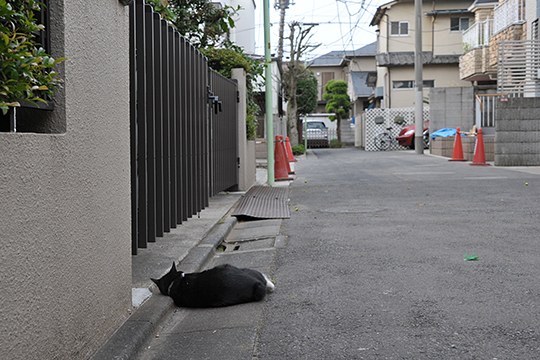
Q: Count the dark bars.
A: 13